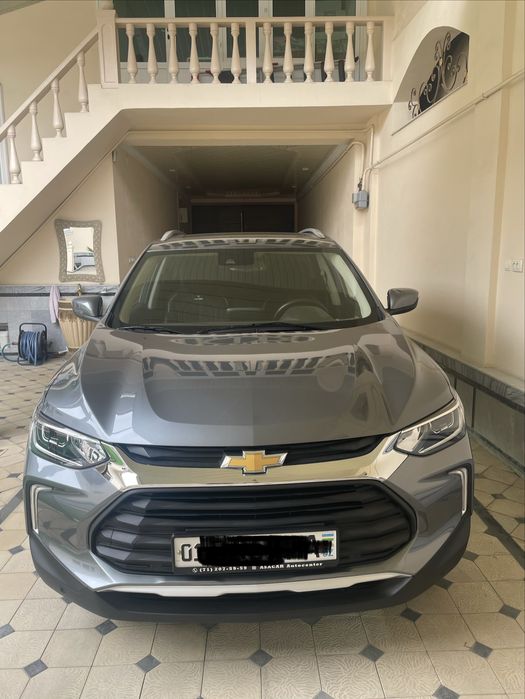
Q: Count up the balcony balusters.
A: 12